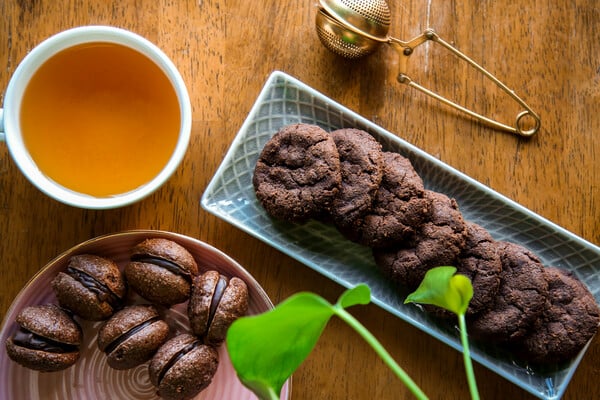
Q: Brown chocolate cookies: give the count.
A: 13